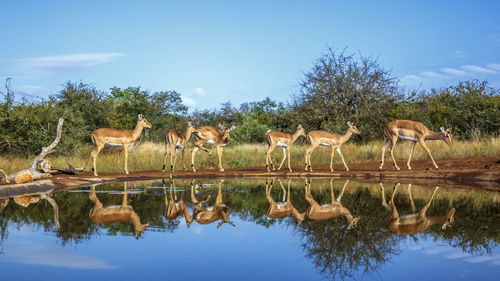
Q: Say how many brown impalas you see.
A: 6